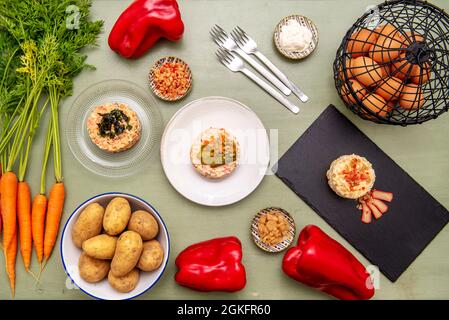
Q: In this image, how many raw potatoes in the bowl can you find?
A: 8